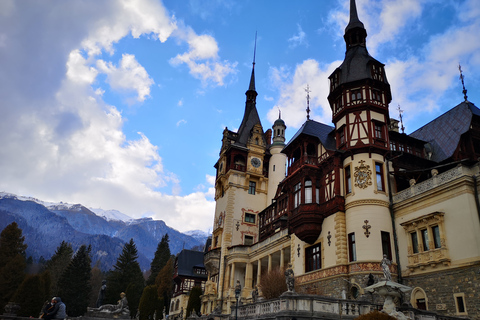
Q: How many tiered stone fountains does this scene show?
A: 1